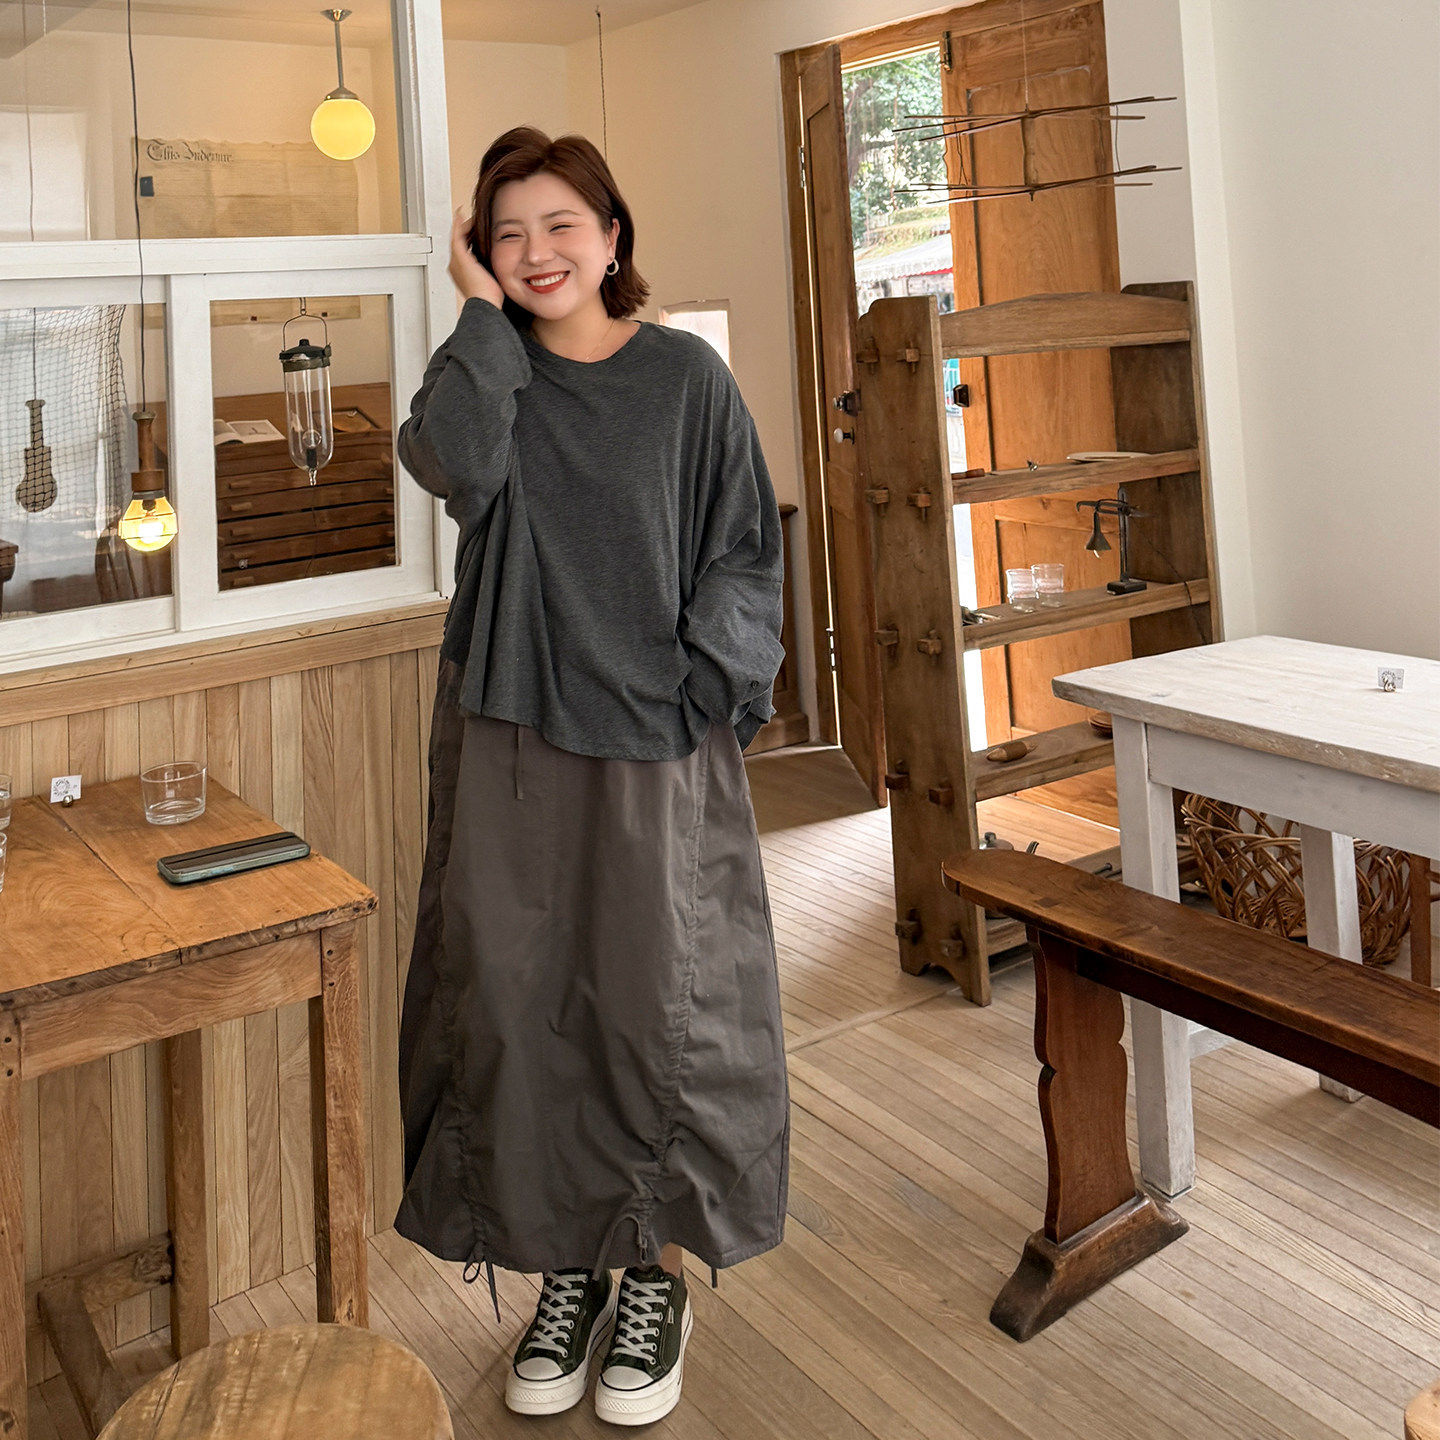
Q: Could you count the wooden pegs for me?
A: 10